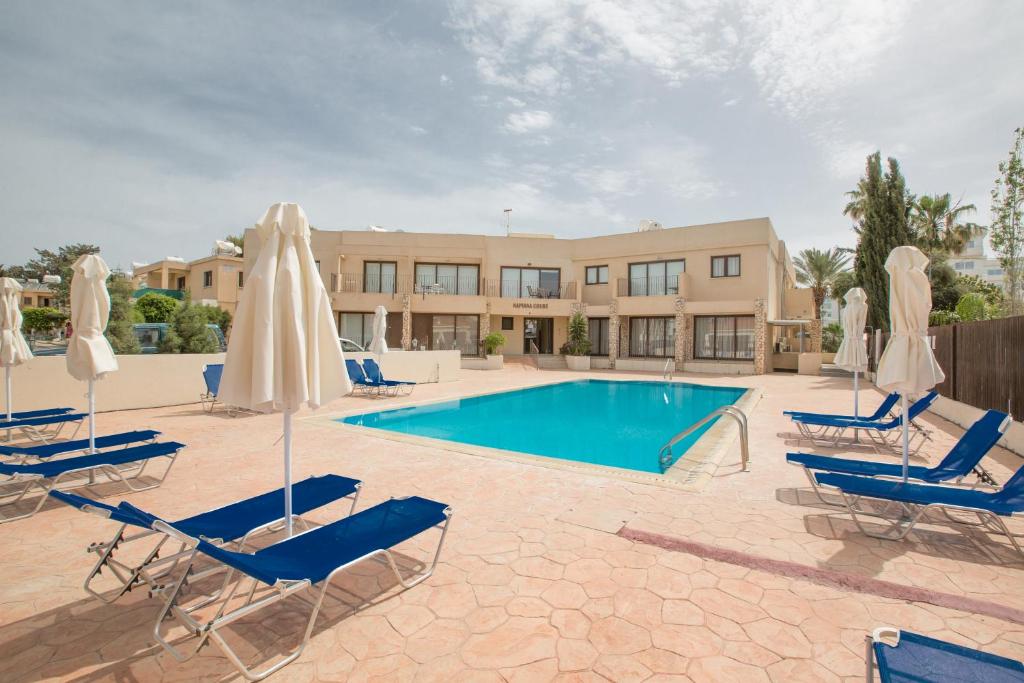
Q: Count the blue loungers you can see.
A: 14